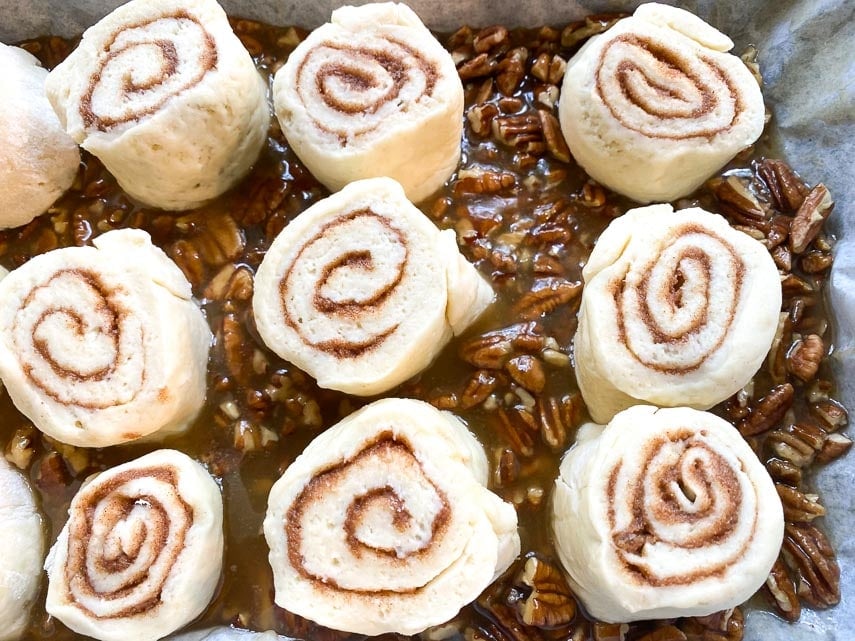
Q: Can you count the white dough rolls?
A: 11